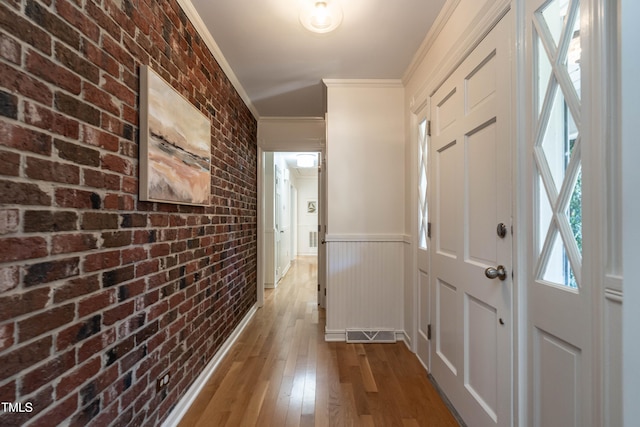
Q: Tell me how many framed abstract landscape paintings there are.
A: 1